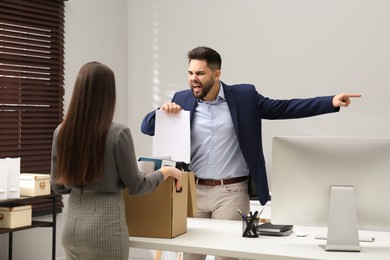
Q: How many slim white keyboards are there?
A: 1